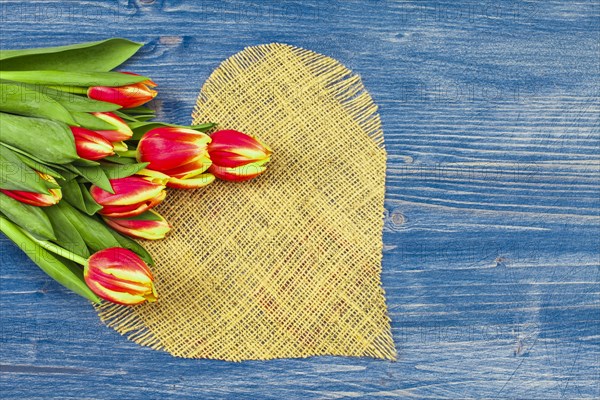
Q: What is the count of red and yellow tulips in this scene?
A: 9